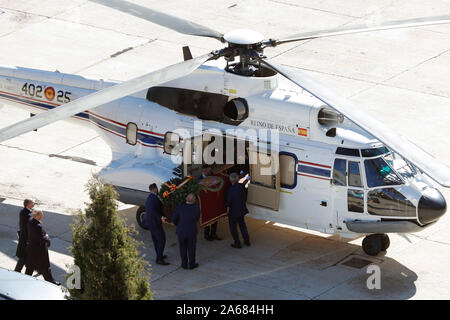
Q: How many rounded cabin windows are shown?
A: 3